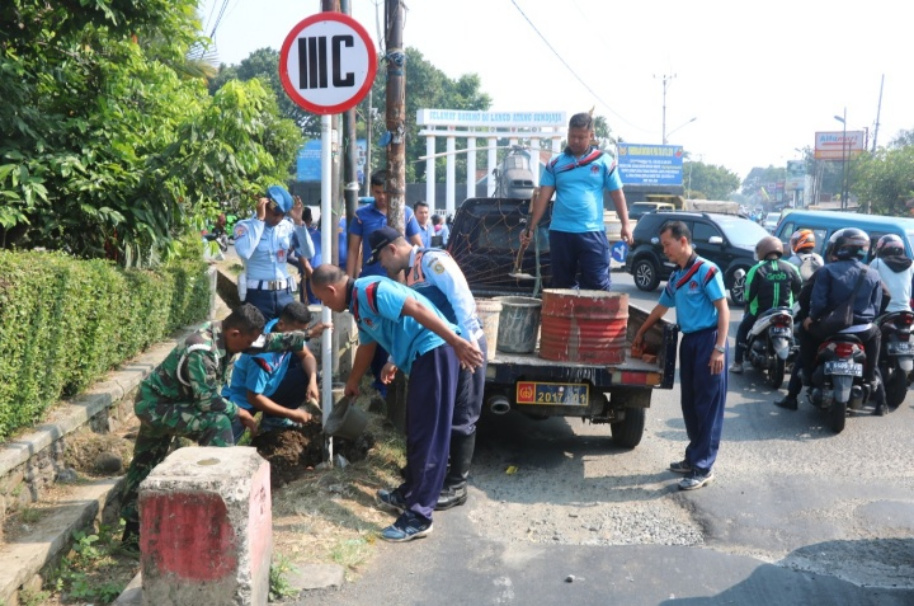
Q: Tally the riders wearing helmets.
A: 4